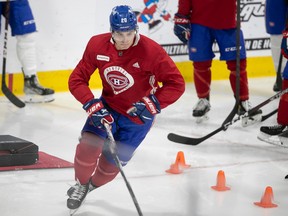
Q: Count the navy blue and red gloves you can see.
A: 4